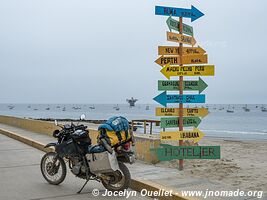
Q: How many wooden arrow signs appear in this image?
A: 12